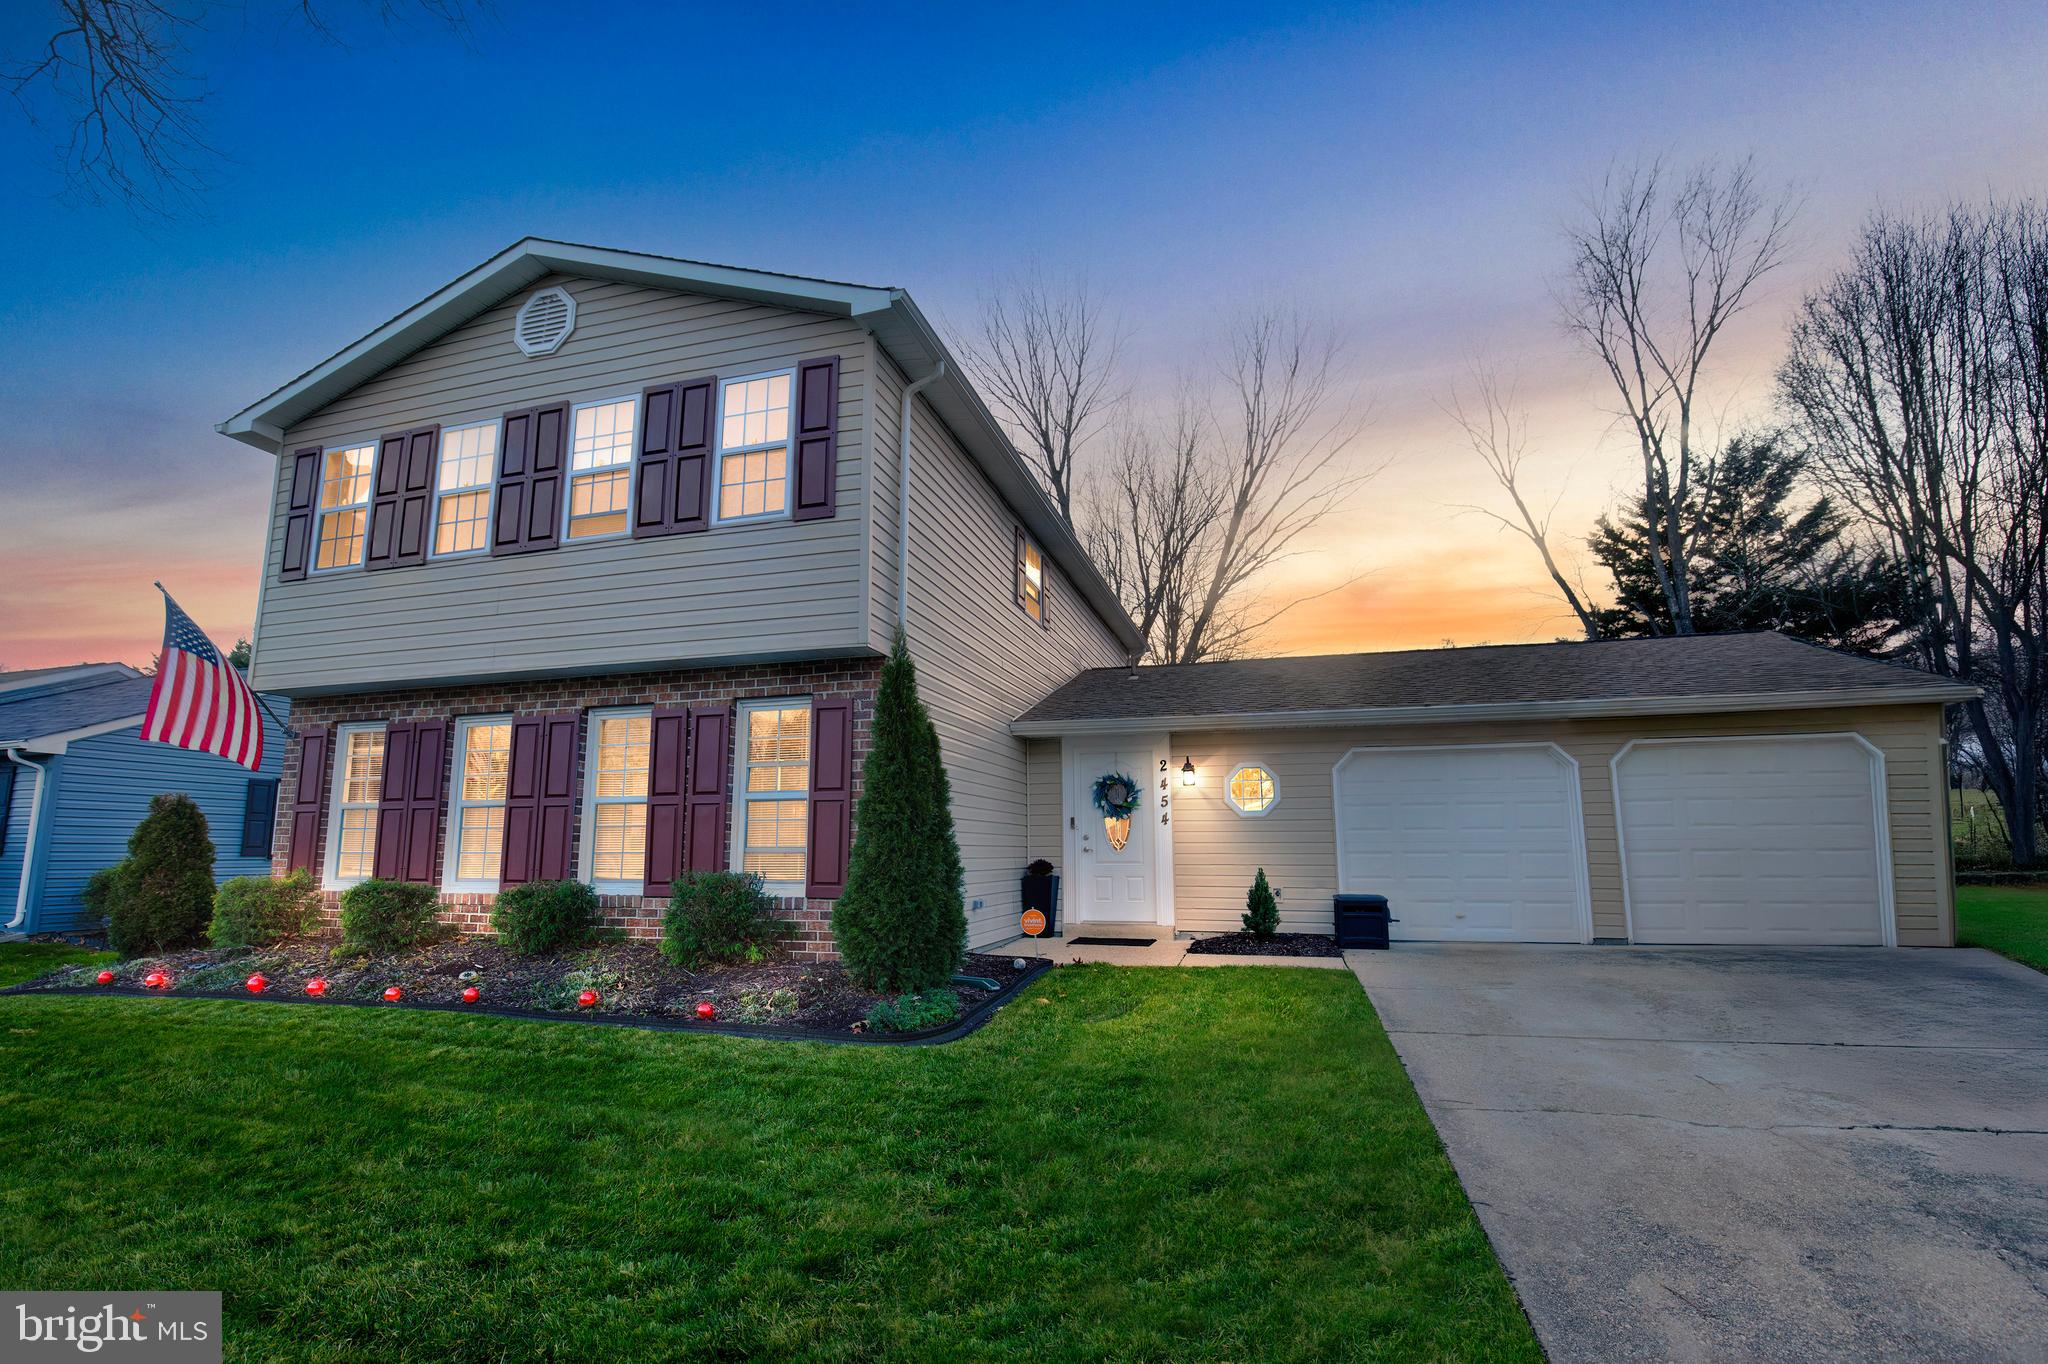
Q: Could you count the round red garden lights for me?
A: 8